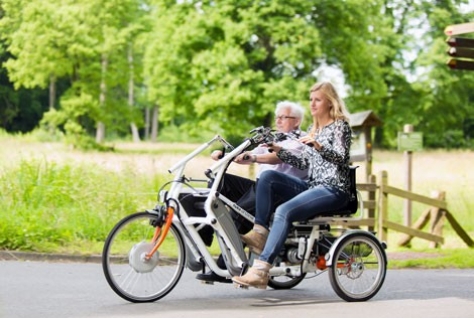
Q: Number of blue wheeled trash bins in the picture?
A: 0